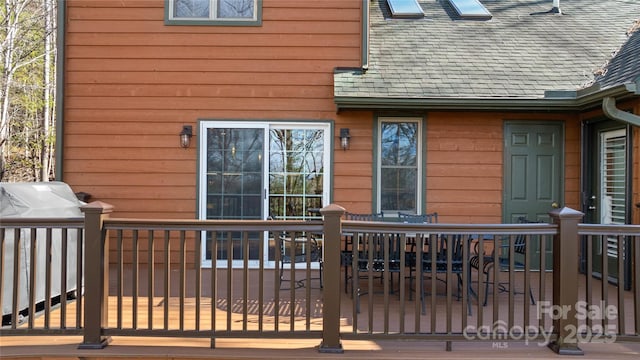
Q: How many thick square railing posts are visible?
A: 3